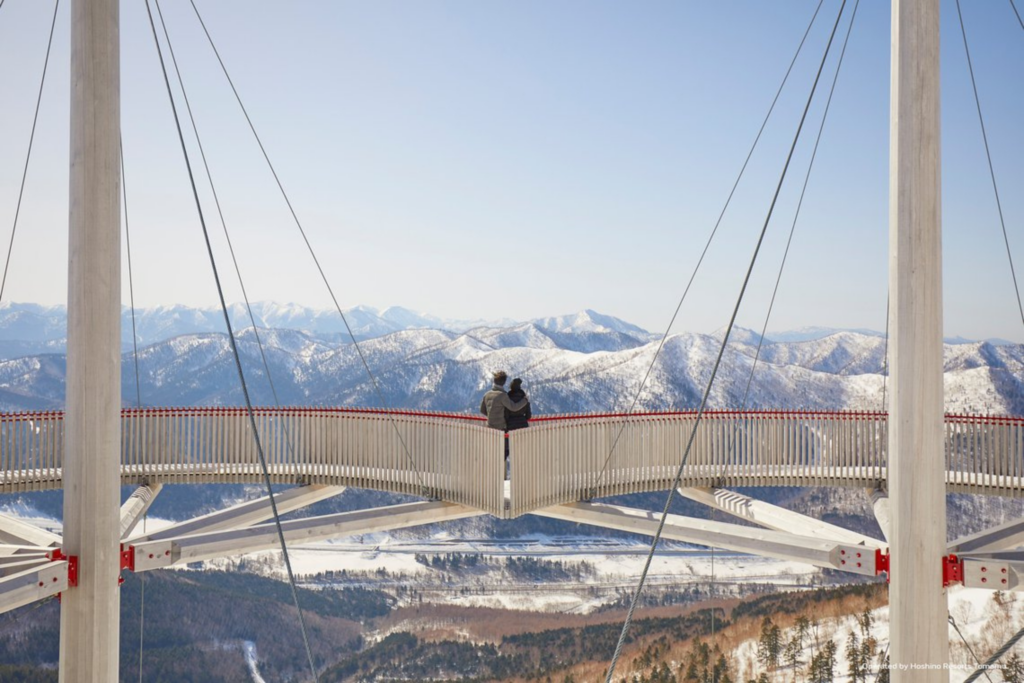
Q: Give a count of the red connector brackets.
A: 4